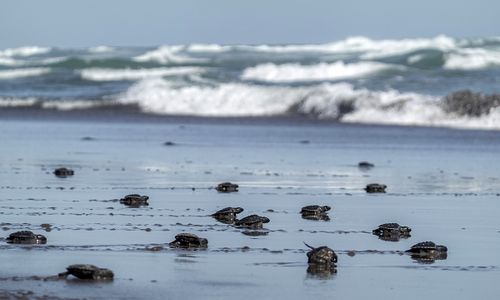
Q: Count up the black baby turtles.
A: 14